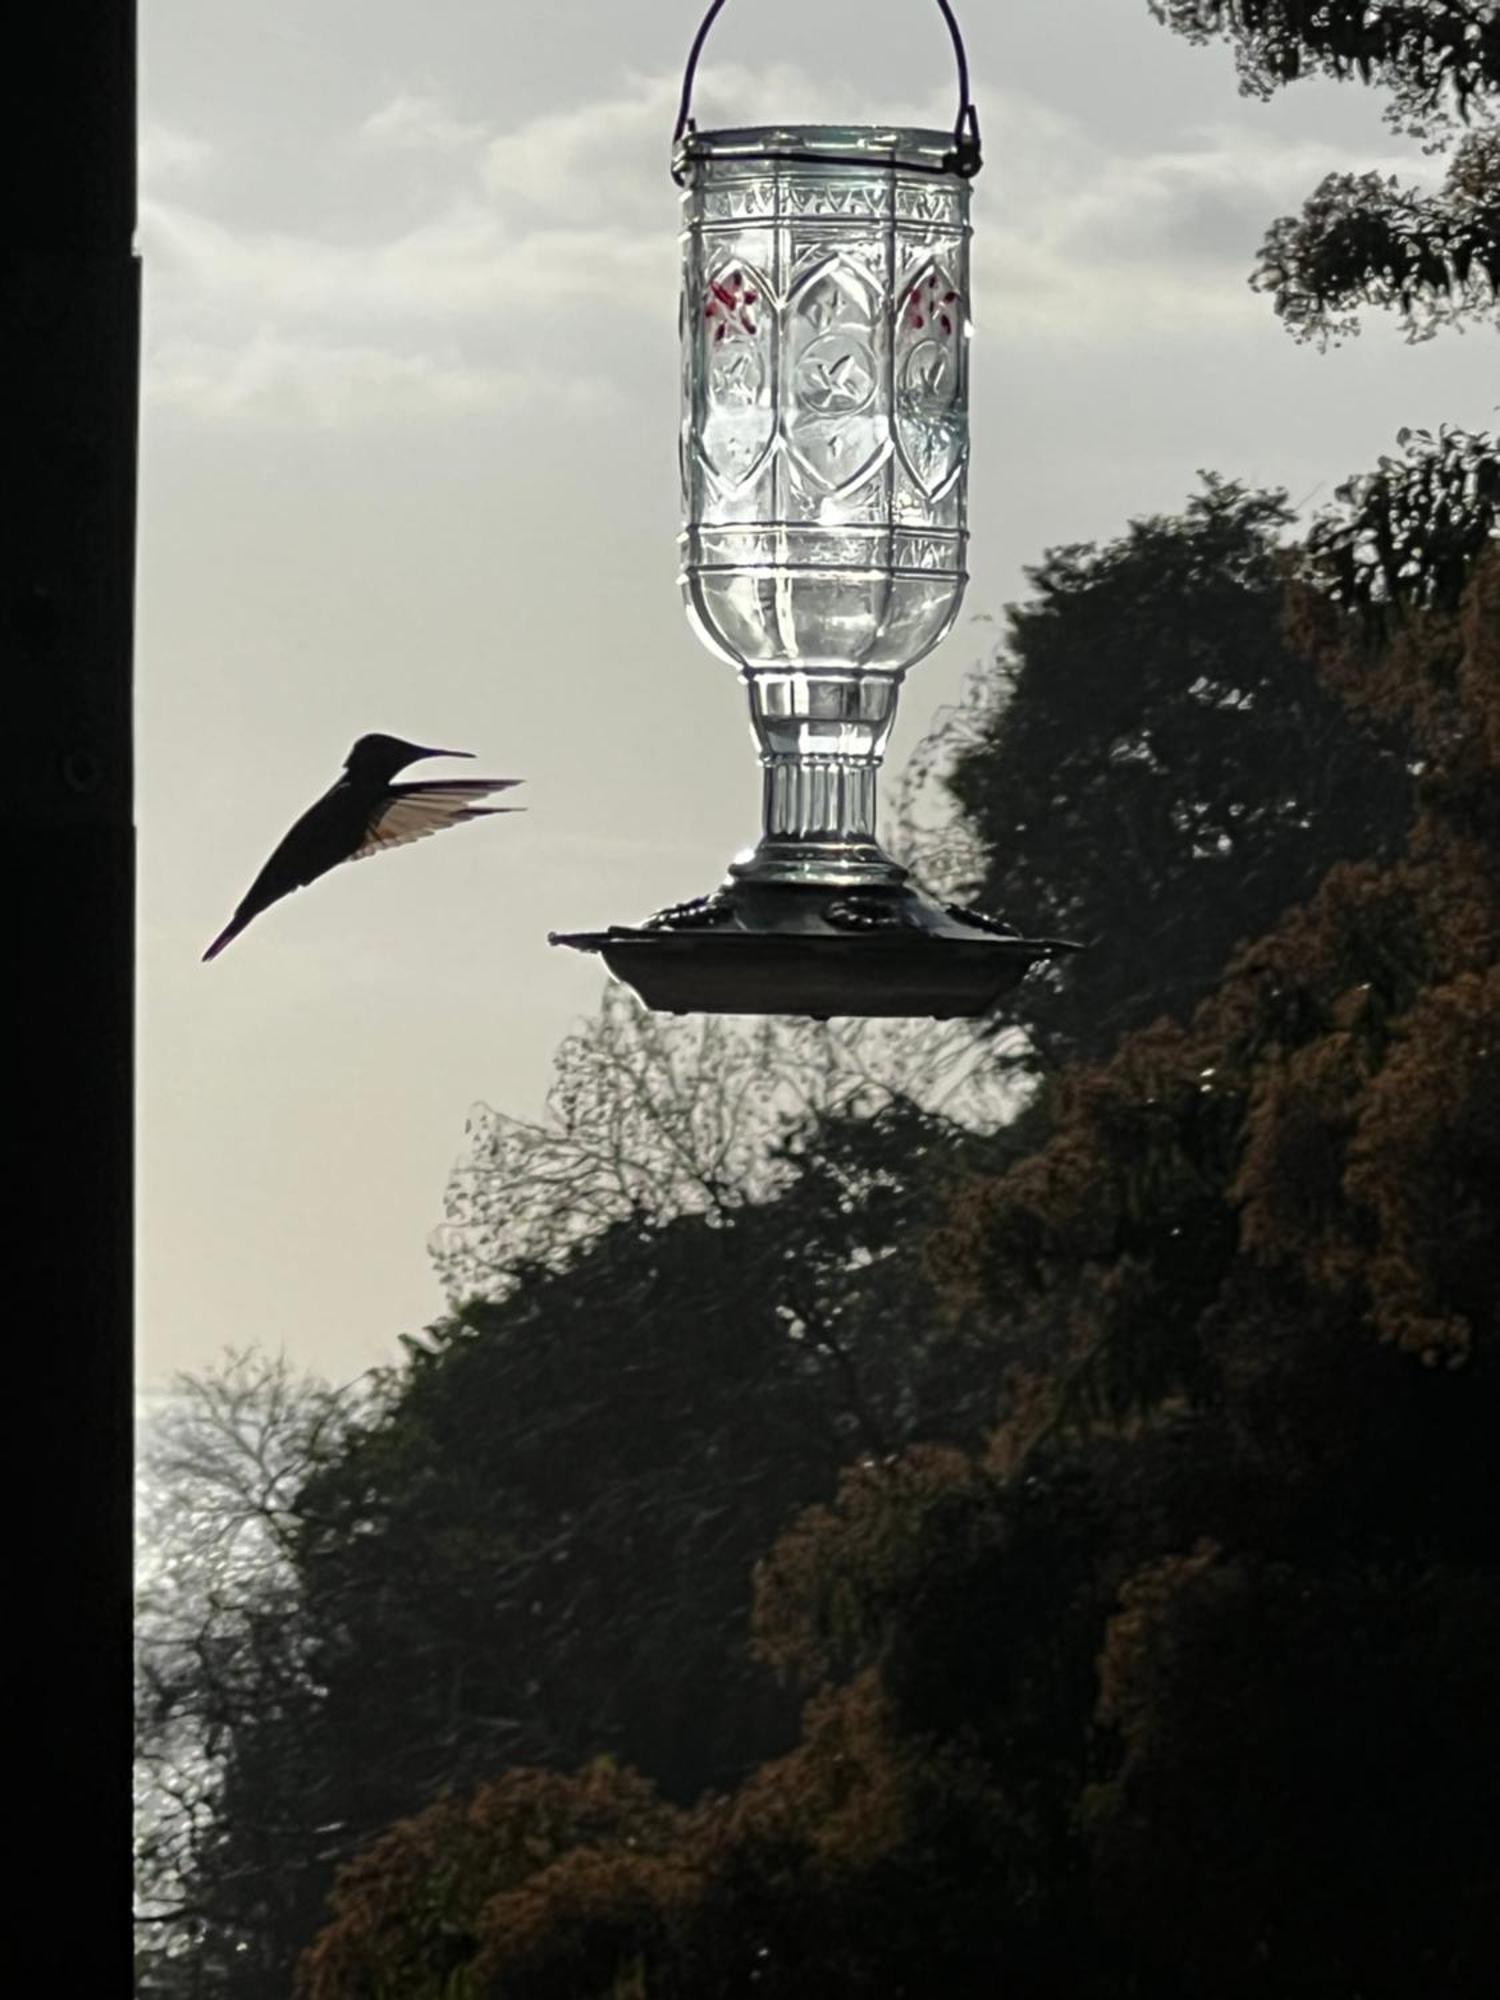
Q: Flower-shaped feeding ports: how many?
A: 3